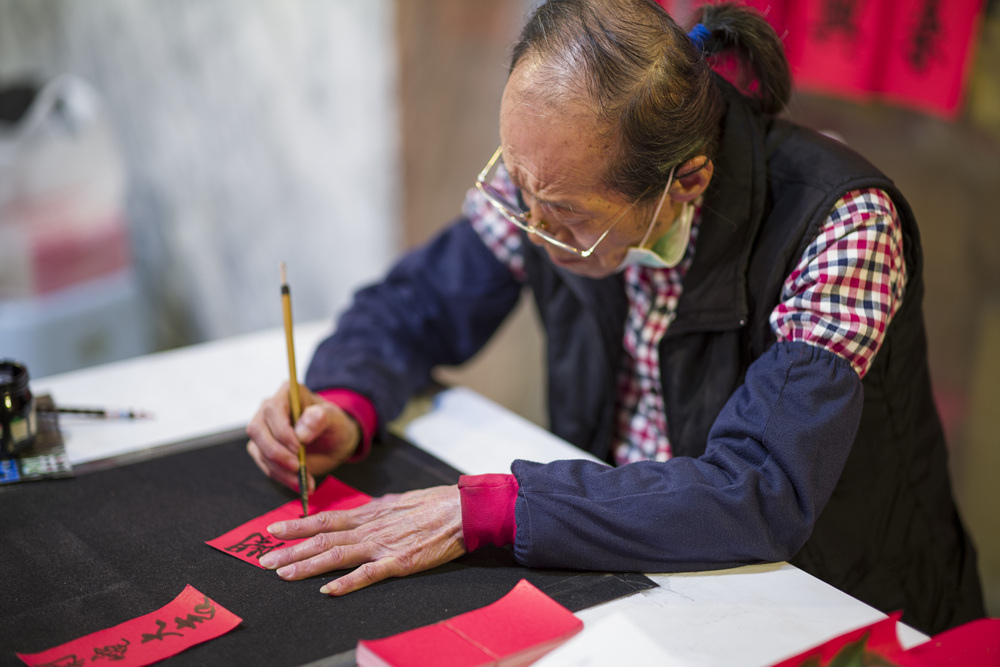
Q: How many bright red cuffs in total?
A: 2